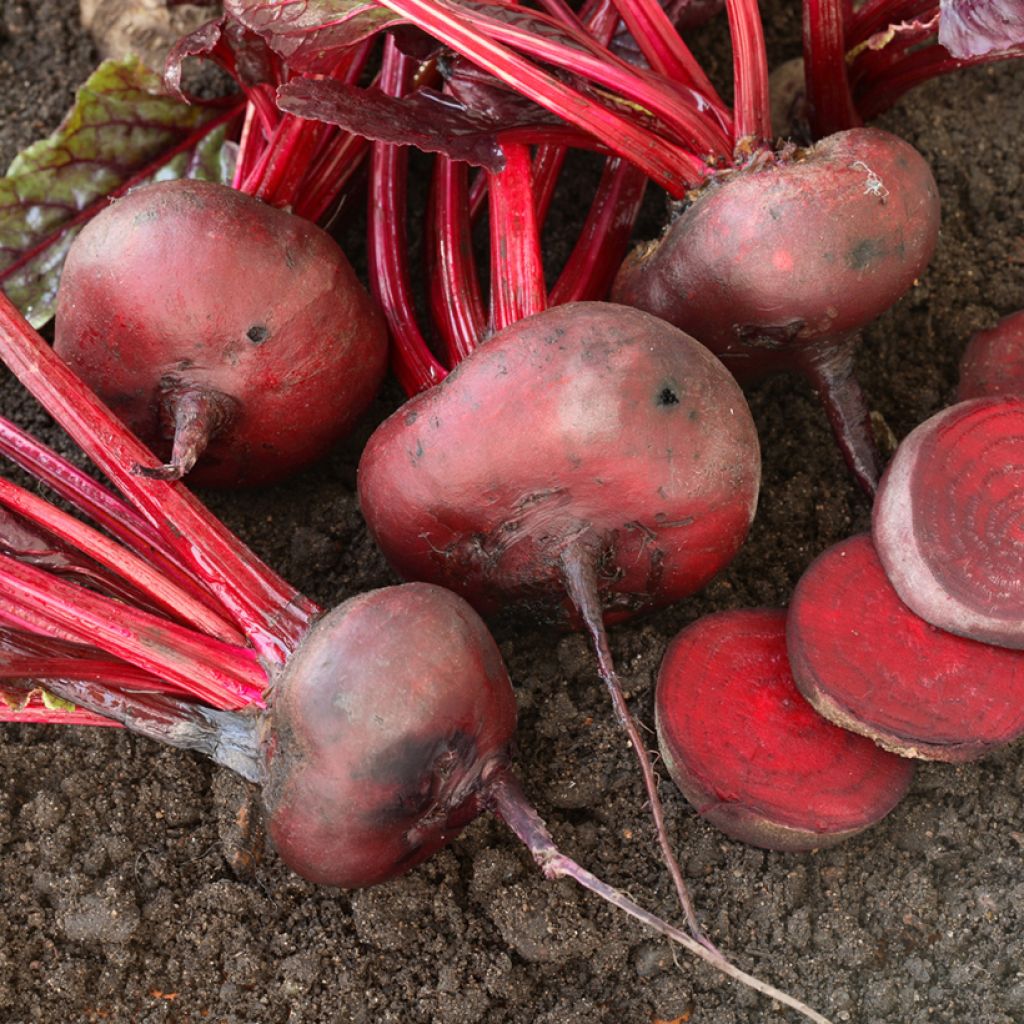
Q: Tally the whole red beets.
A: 4